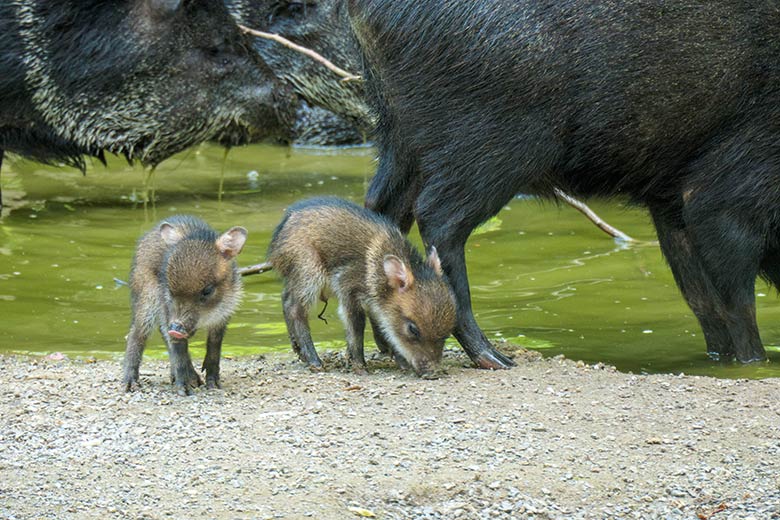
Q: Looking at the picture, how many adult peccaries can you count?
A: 3